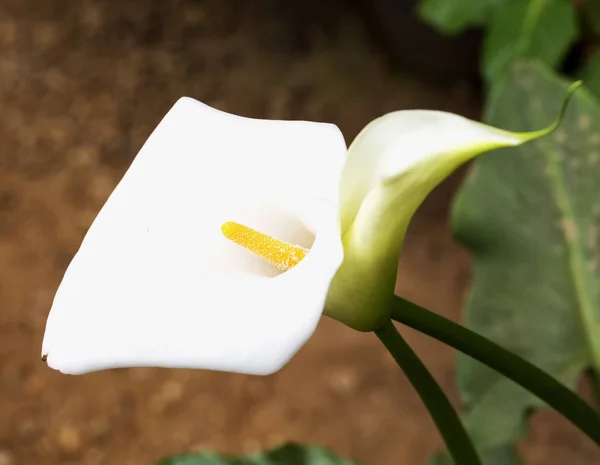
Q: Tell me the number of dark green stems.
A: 2